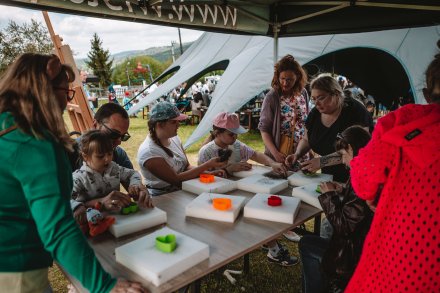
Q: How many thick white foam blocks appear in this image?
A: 9